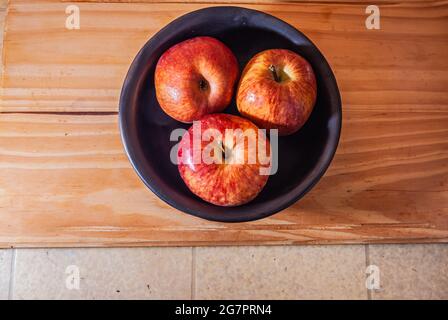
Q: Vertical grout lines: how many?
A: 3